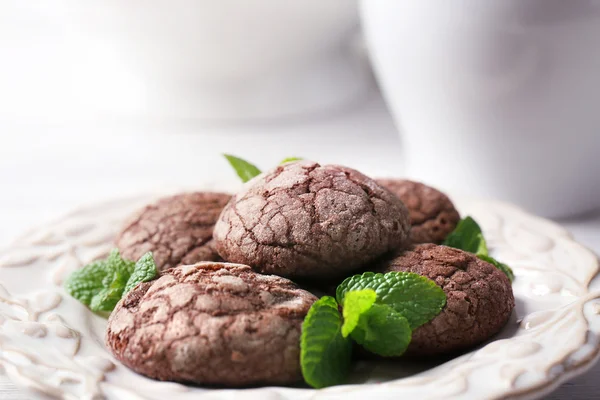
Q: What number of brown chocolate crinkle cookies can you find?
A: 5